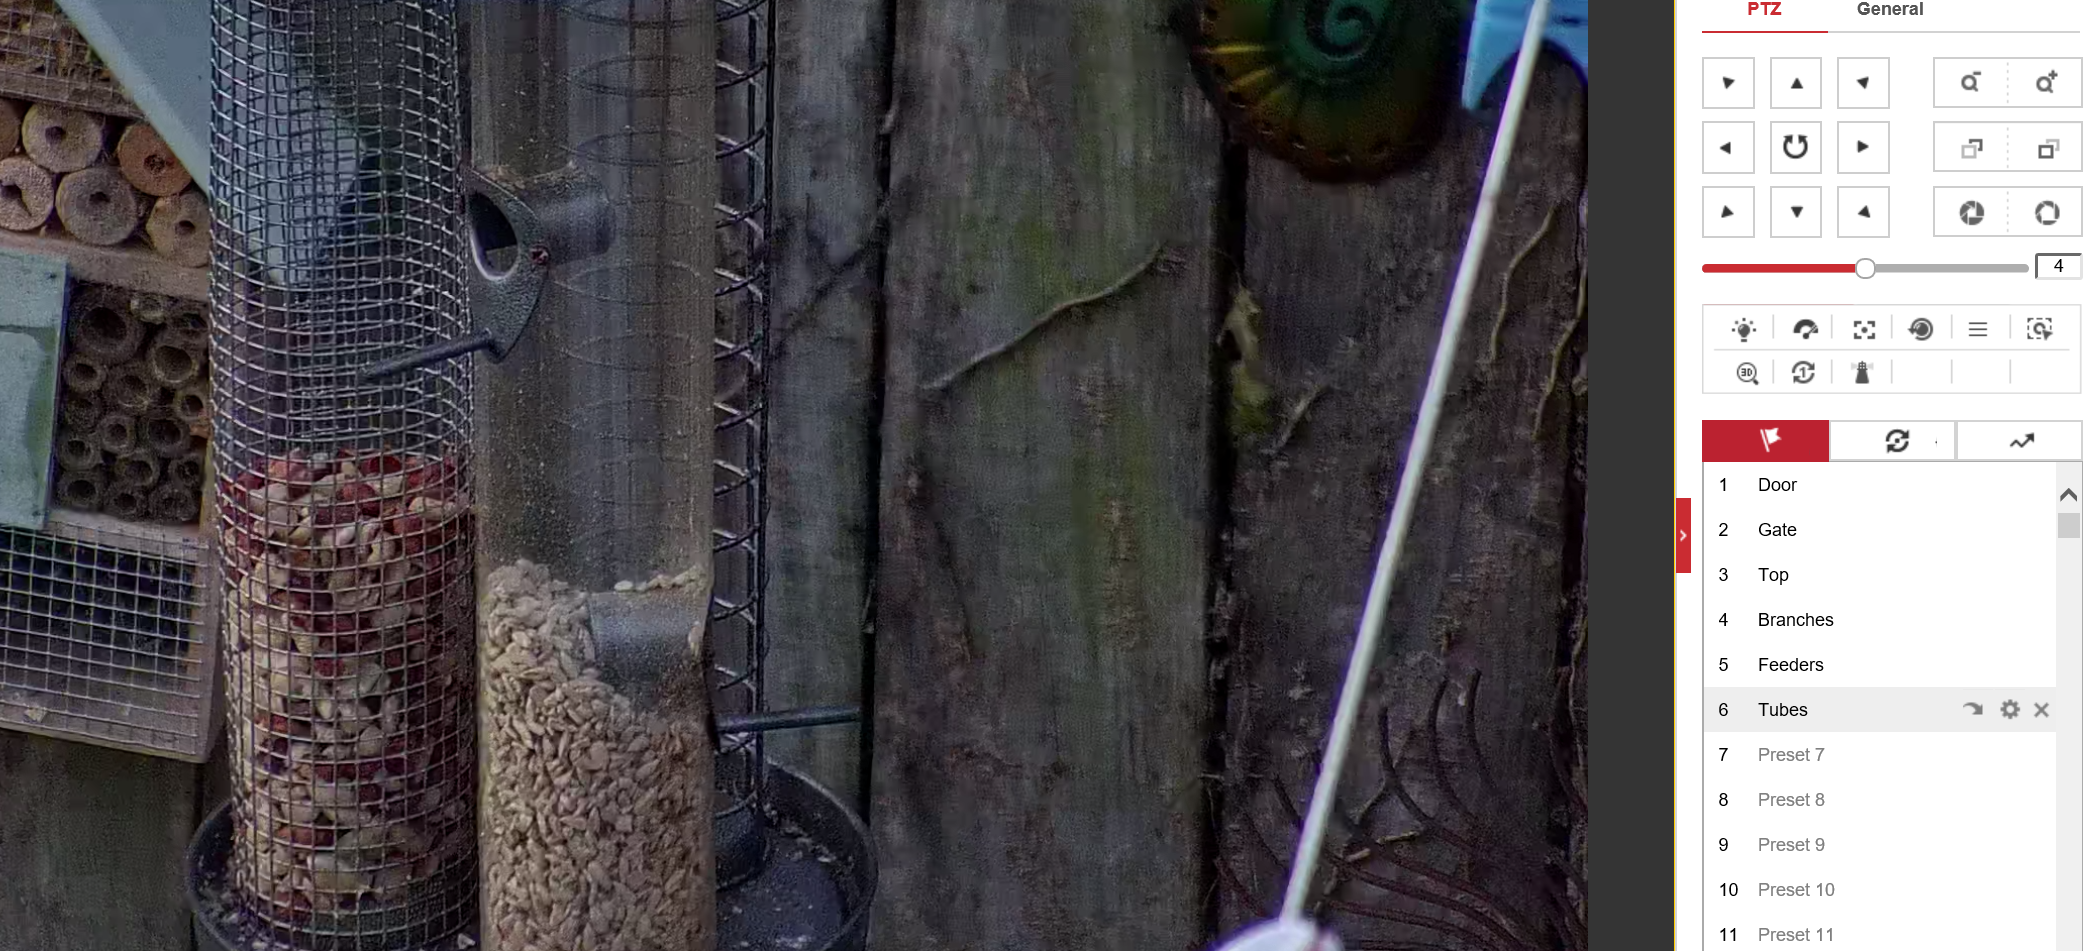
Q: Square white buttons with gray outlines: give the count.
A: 9